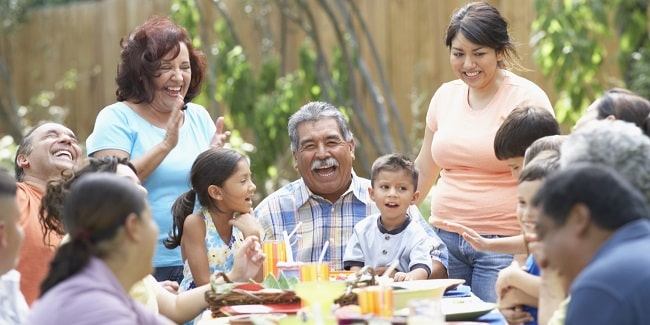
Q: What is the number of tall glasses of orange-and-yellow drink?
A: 3